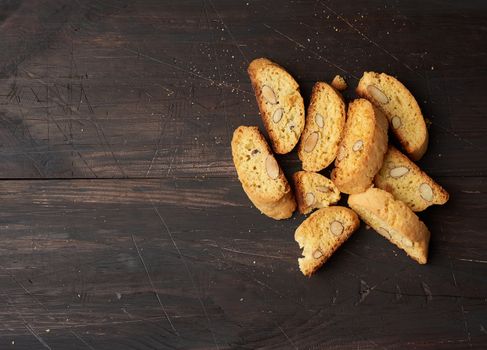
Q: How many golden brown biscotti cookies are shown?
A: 9